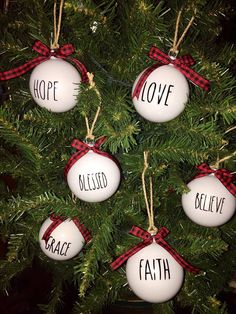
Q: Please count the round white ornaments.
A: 6